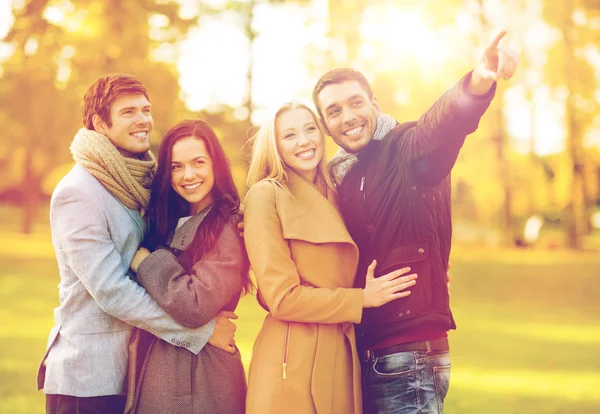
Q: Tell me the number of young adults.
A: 4